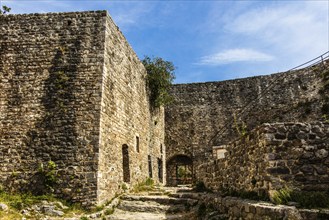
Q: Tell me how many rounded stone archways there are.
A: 2